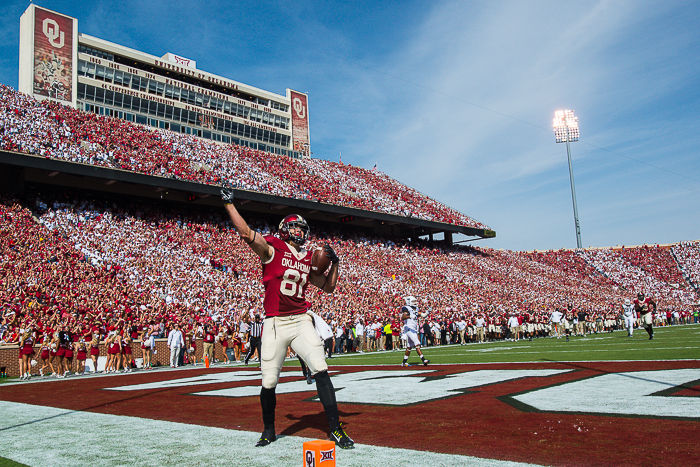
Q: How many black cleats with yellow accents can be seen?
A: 2